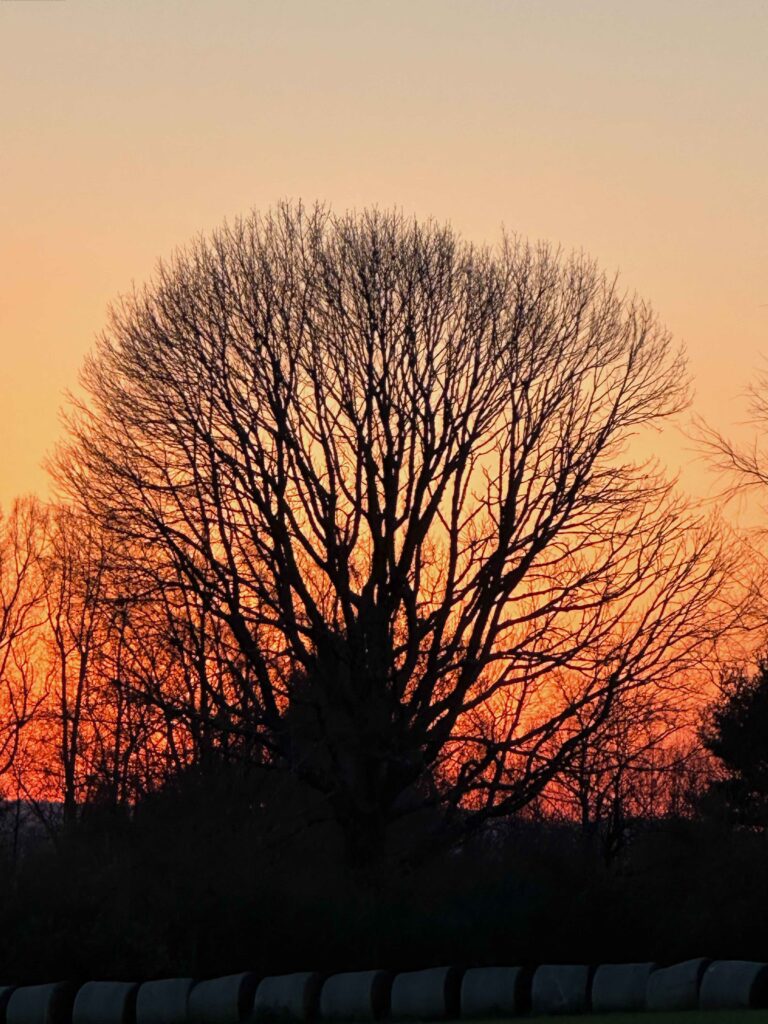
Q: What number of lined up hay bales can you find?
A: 13